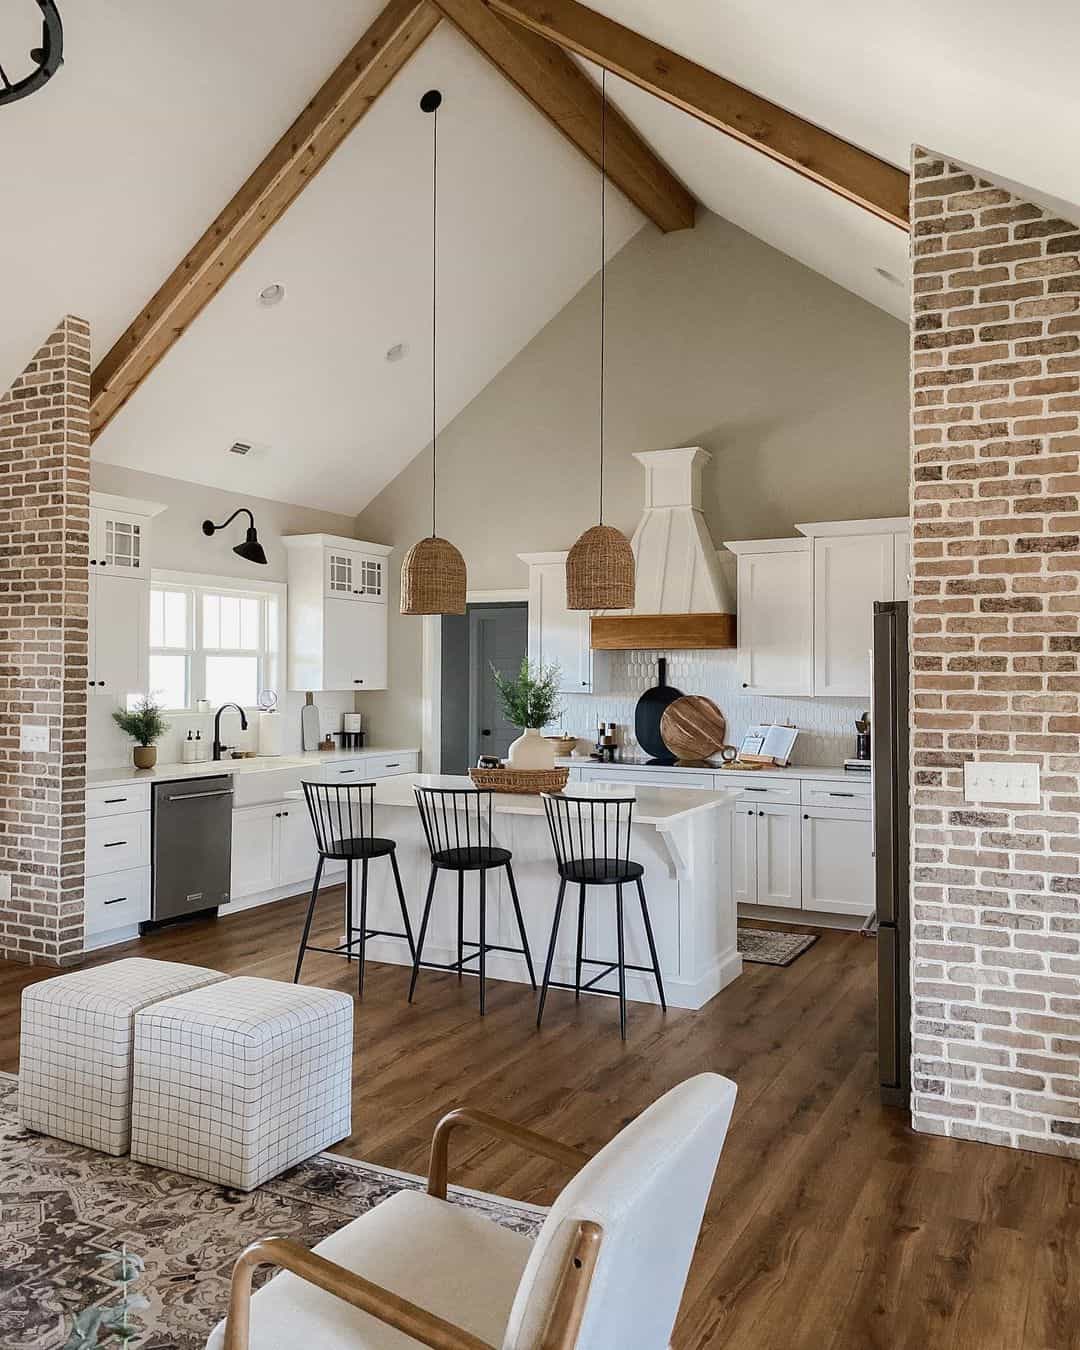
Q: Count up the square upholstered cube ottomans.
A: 2